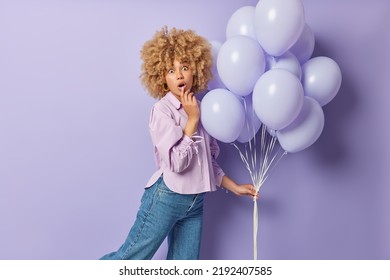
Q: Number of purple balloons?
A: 11